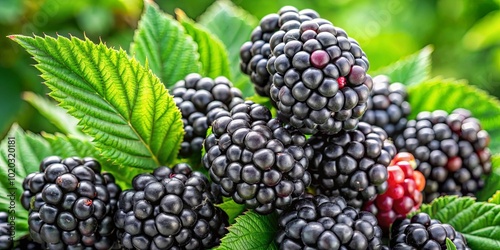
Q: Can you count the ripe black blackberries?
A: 11